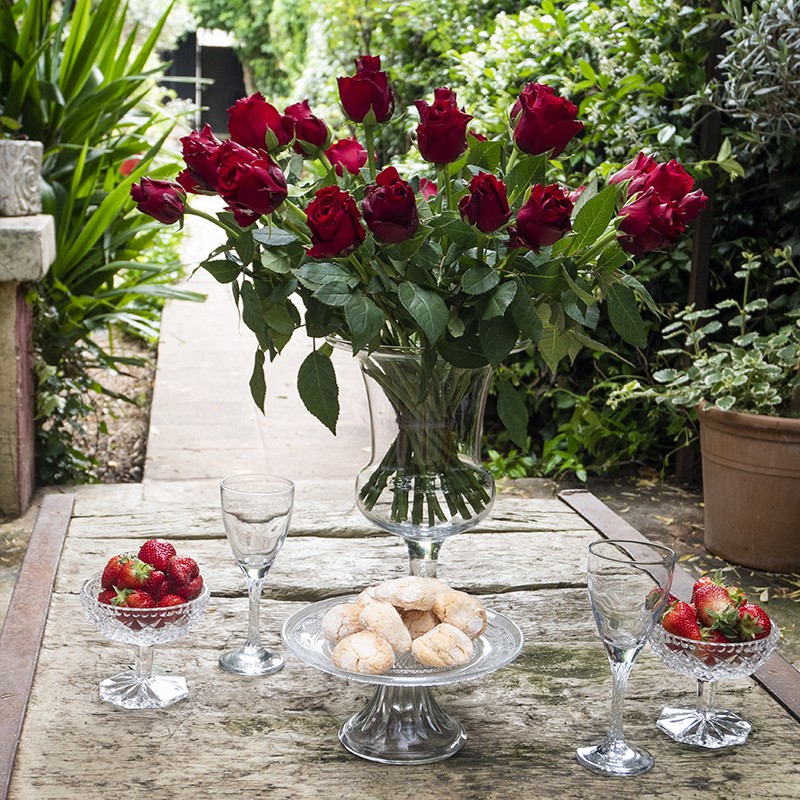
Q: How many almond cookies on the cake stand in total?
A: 8